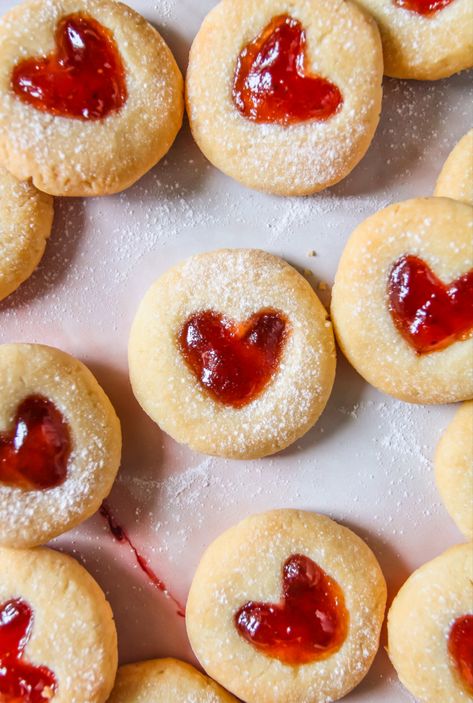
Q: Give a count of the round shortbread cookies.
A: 13